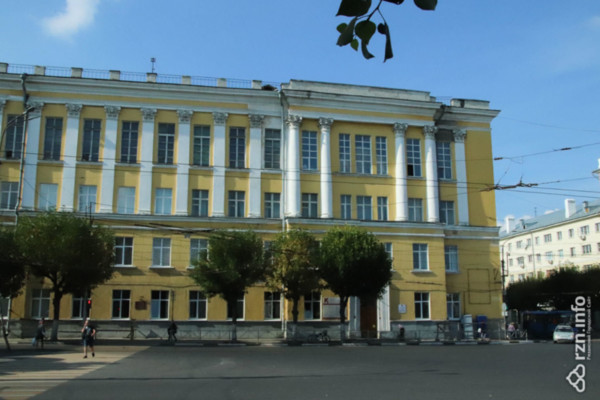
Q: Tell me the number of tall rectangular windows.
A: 14